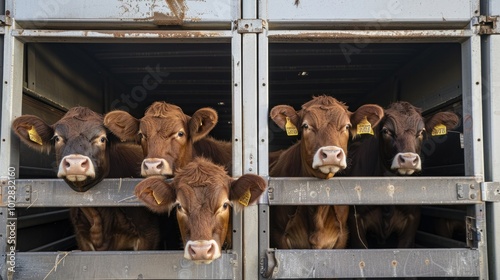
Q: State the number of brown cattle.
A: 5